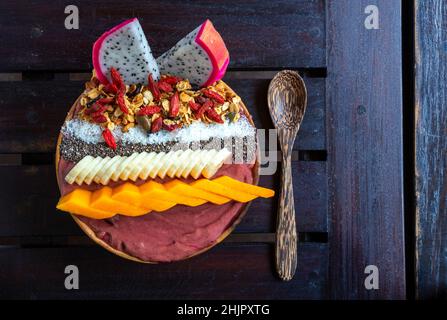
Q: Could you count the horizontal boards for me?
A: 4